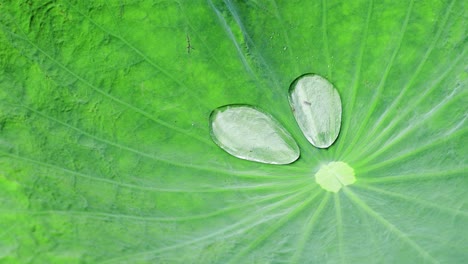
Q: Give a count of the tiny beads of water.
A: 2